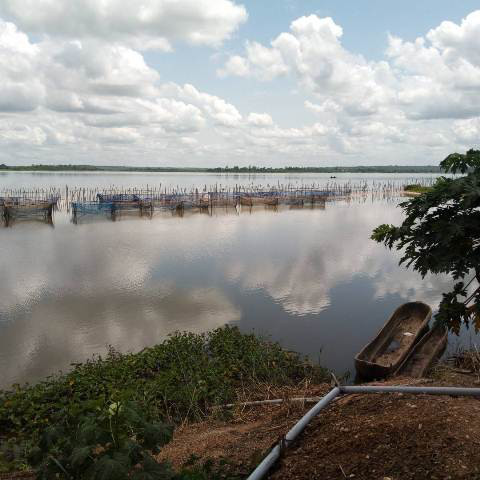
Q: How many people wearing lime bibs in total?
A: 0